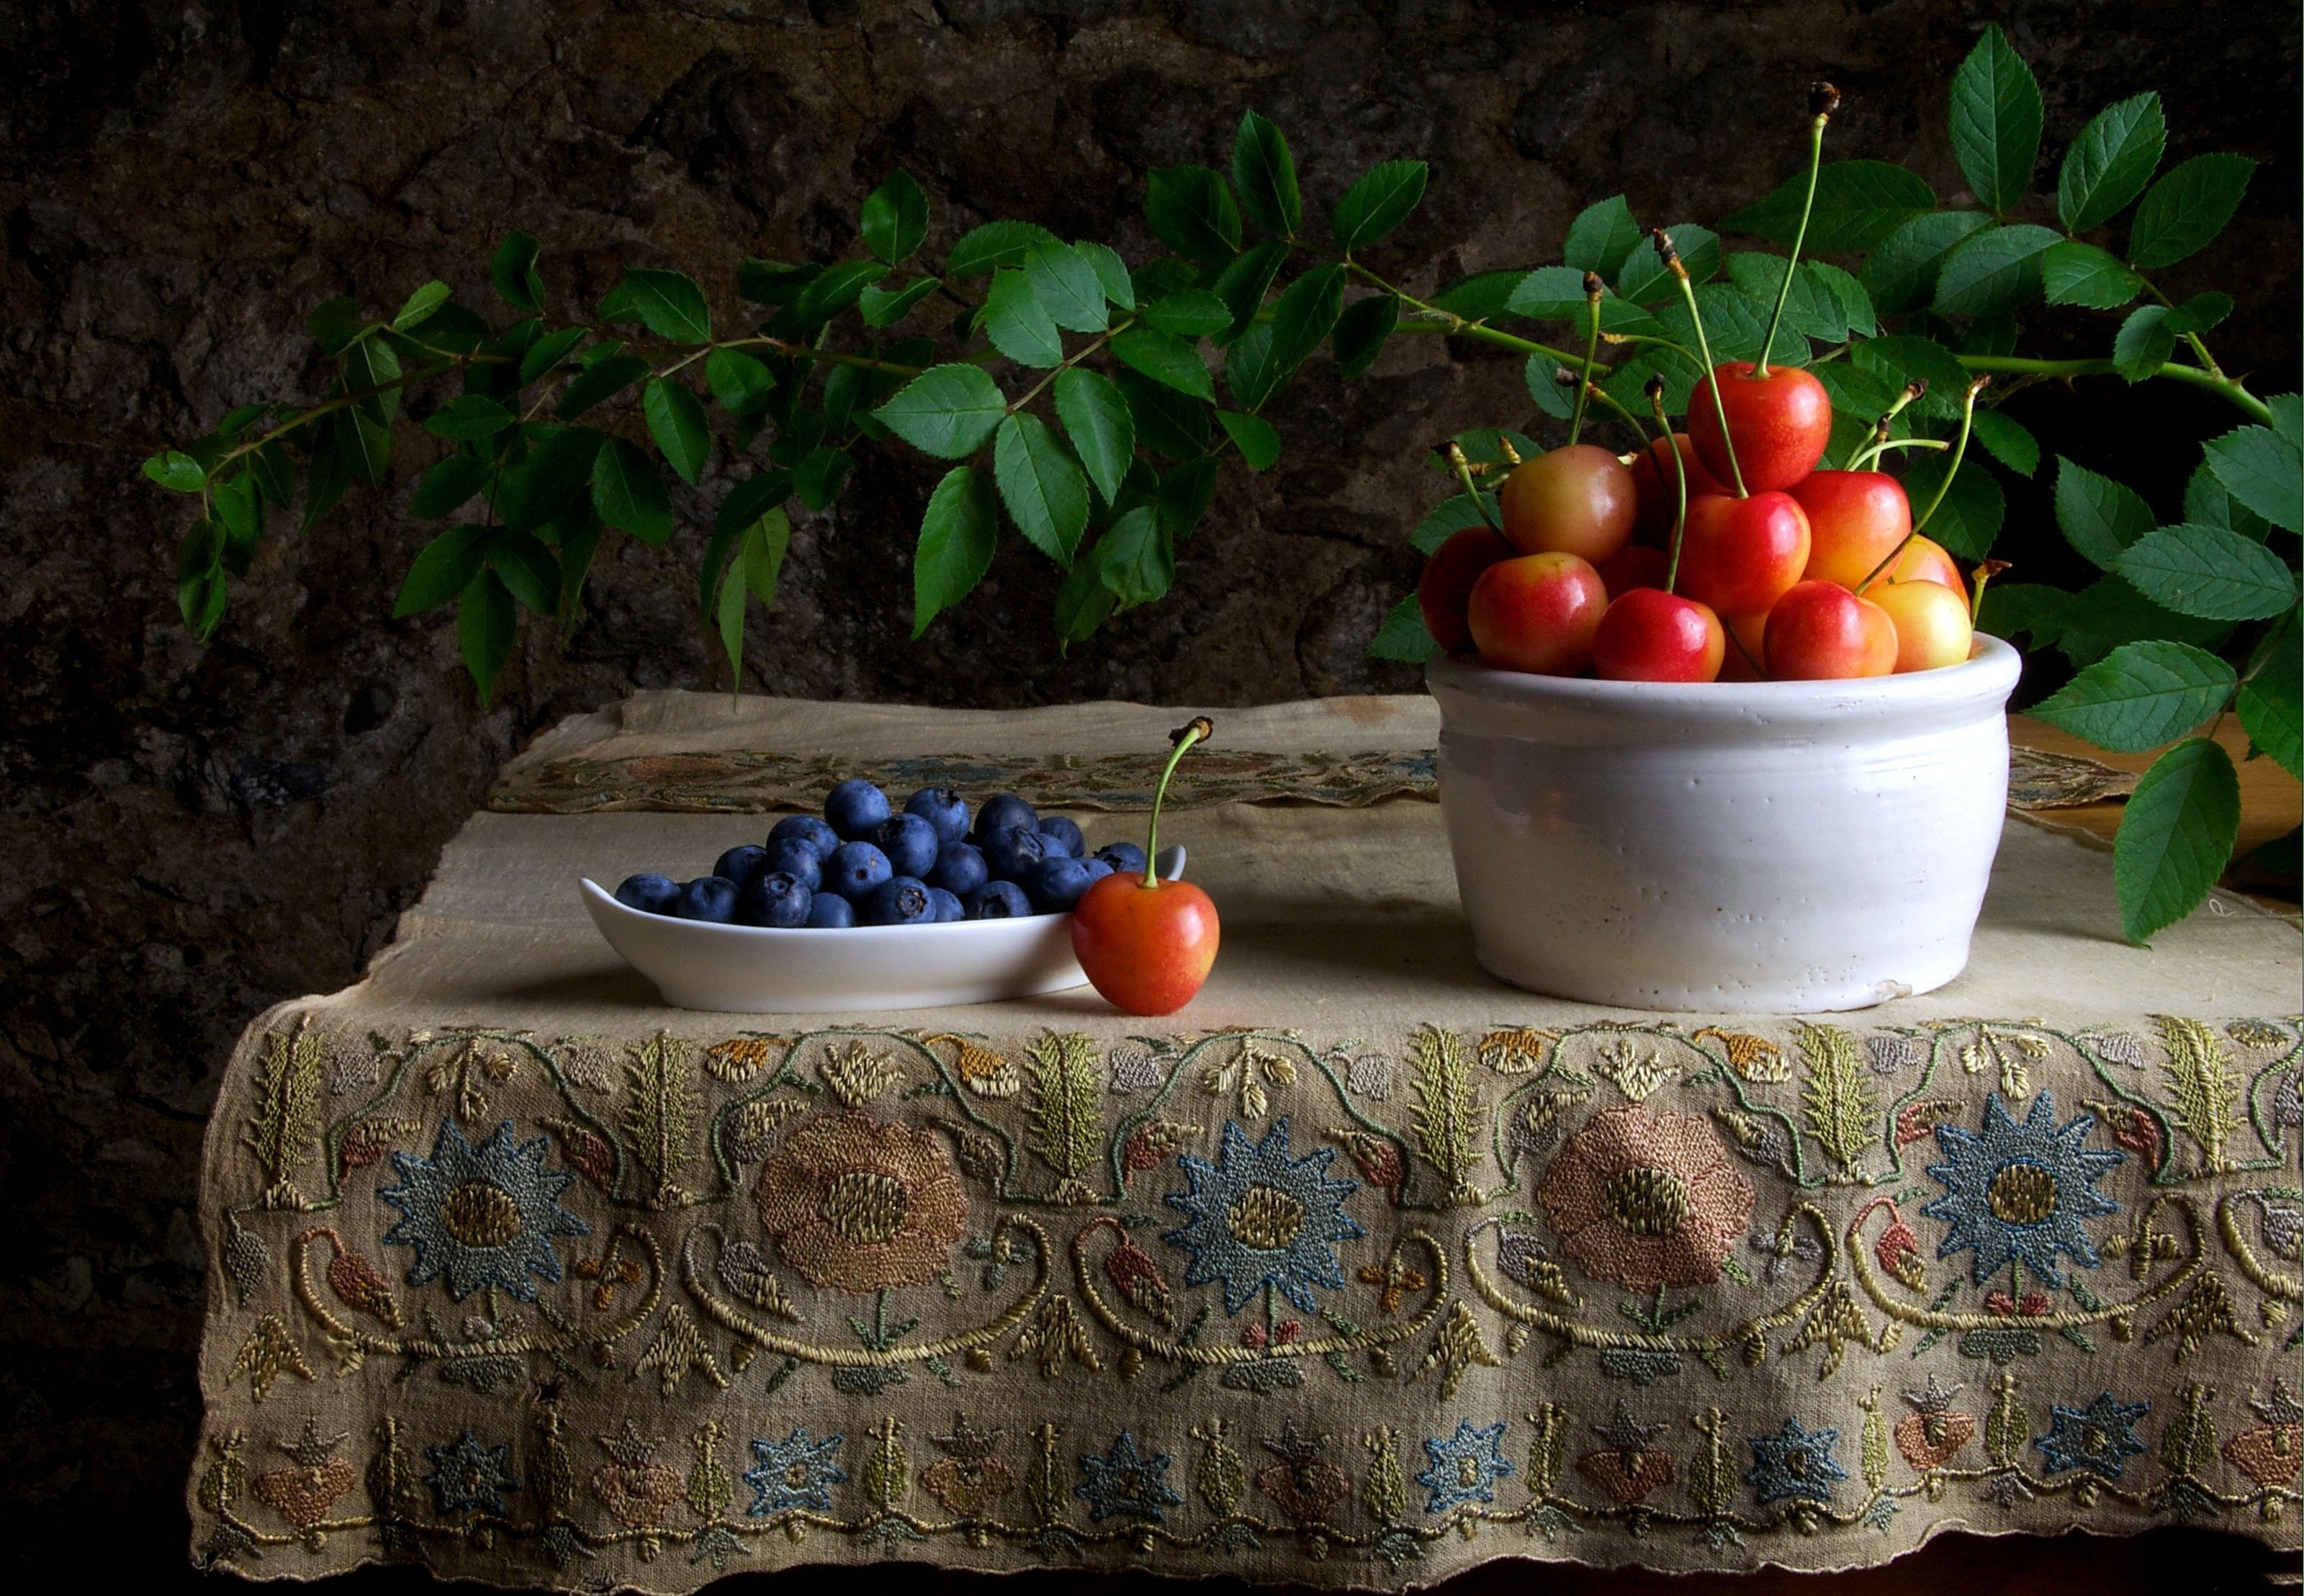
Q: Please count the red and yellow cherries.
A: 14